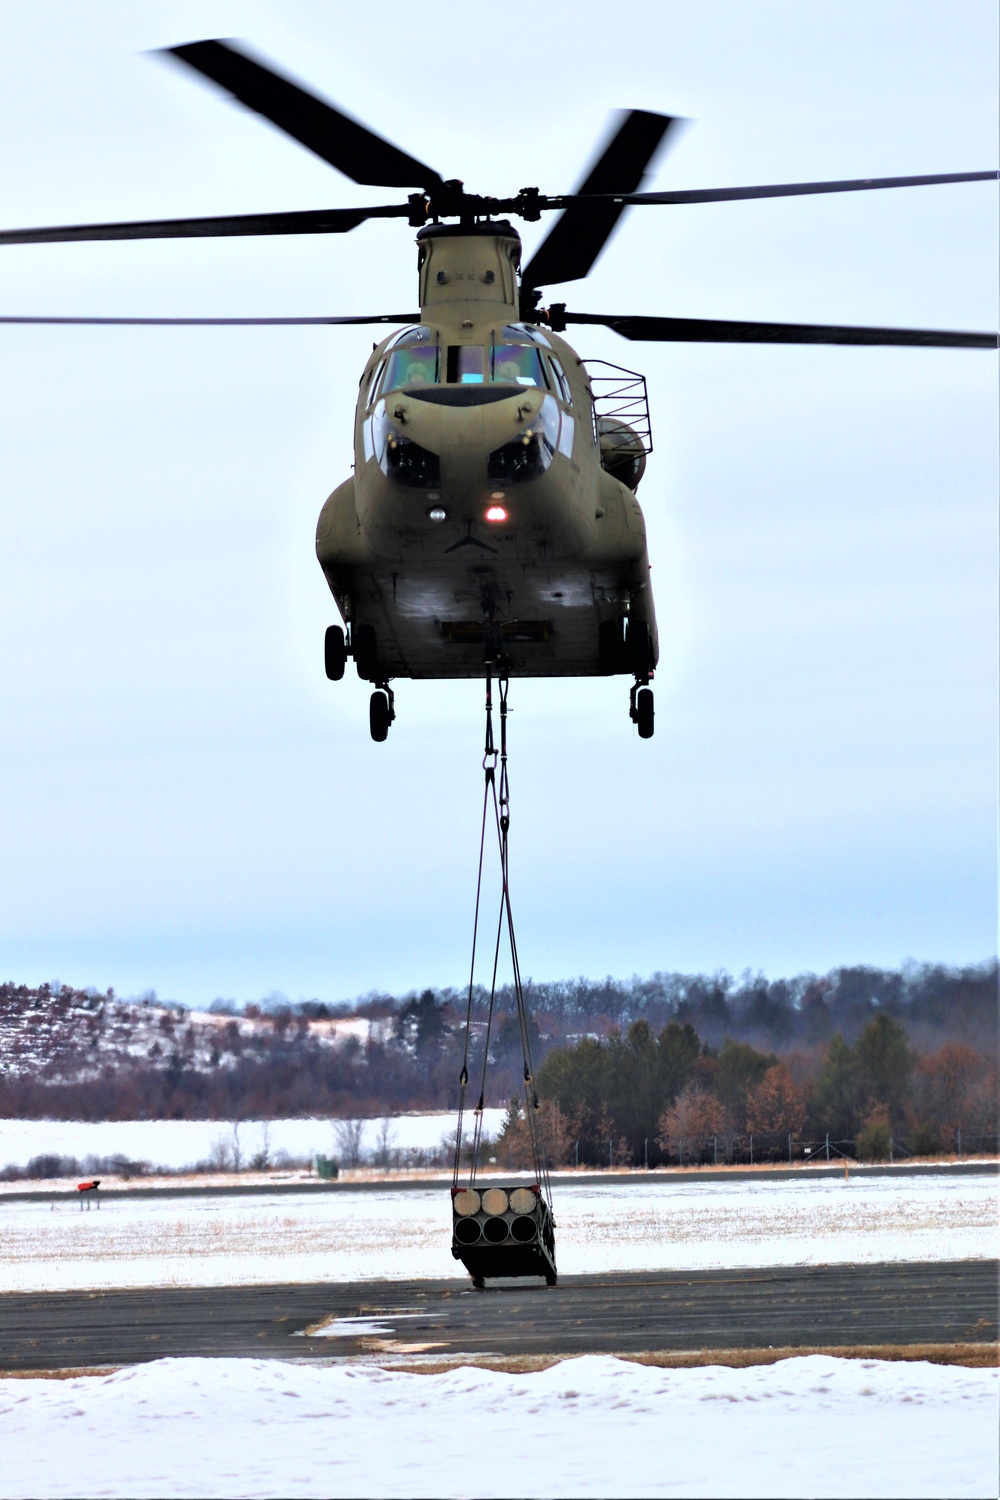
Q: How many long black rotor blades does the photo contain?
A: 6